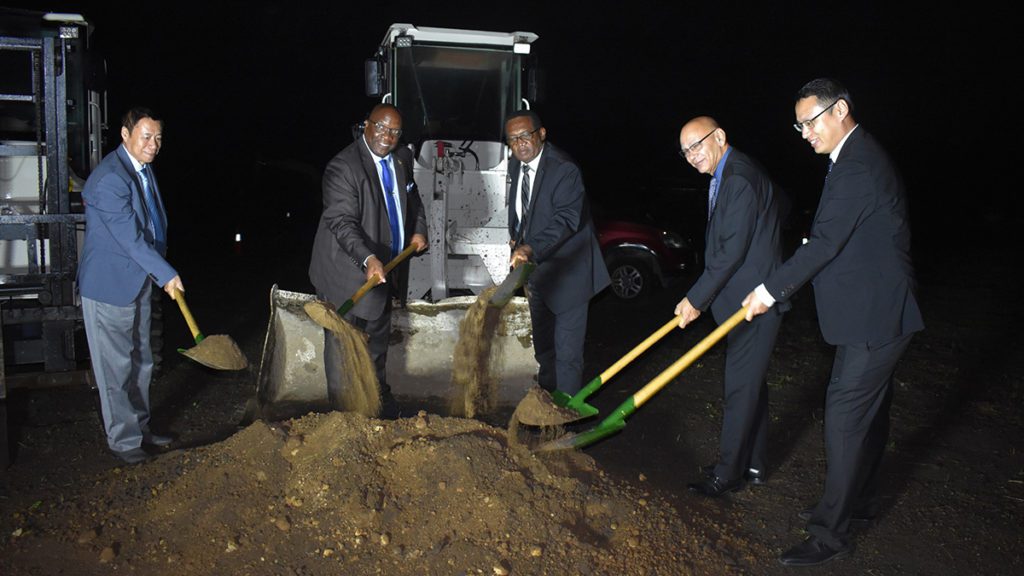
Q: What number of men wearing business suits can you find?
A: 5